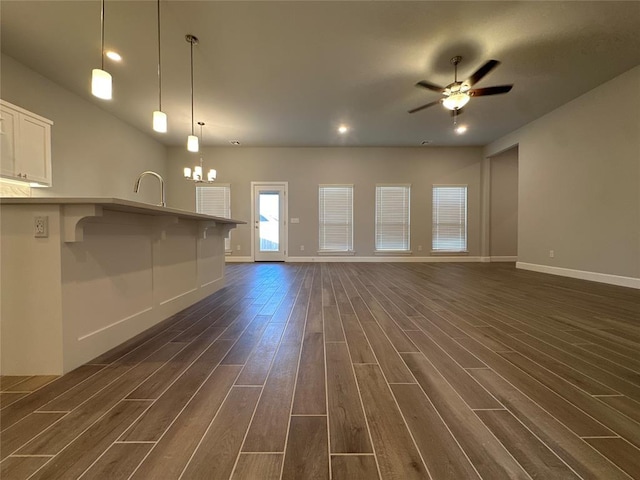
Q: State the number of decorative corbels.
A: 4